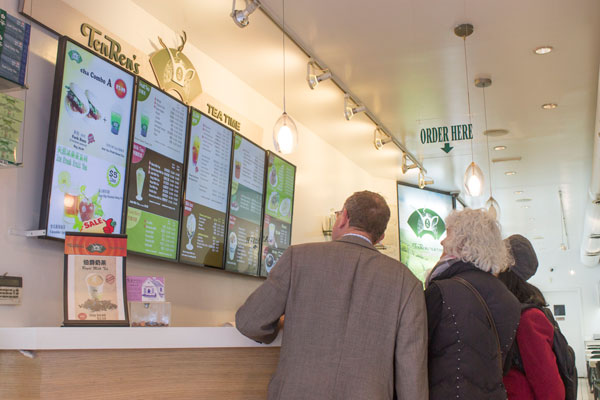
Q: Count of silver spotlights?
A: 6